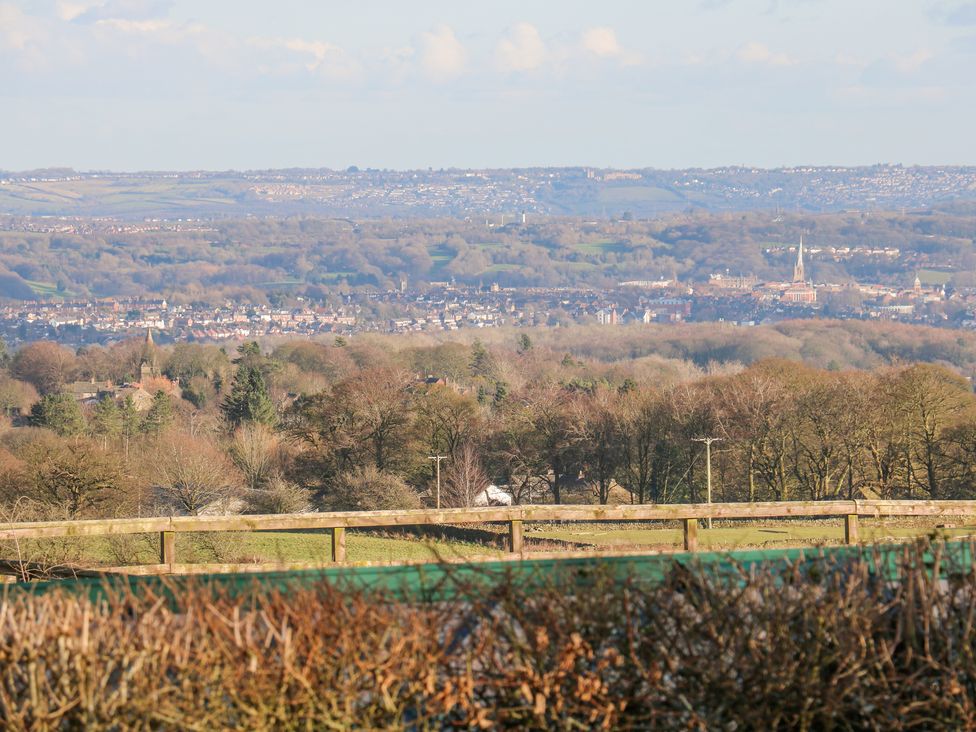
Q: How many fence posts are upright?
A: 5